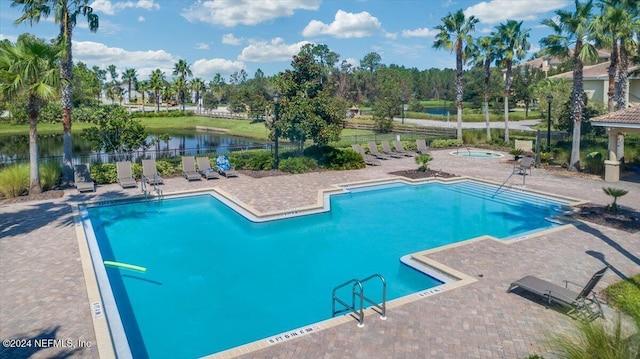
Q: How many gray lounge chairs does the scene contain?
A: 12